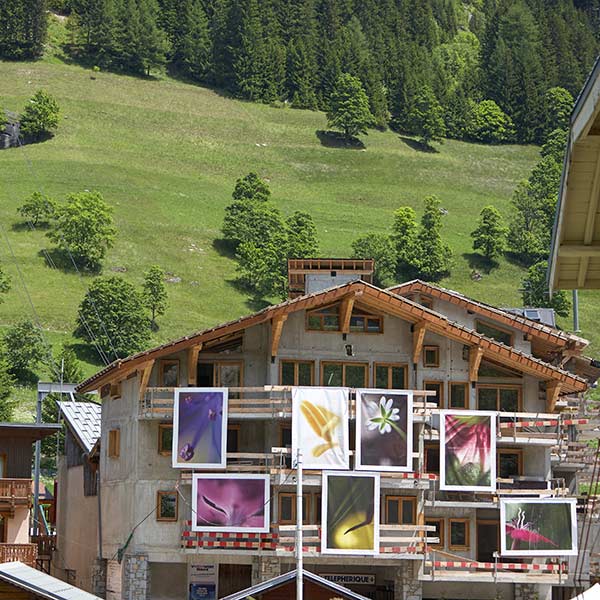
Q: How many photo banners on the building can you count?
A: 7